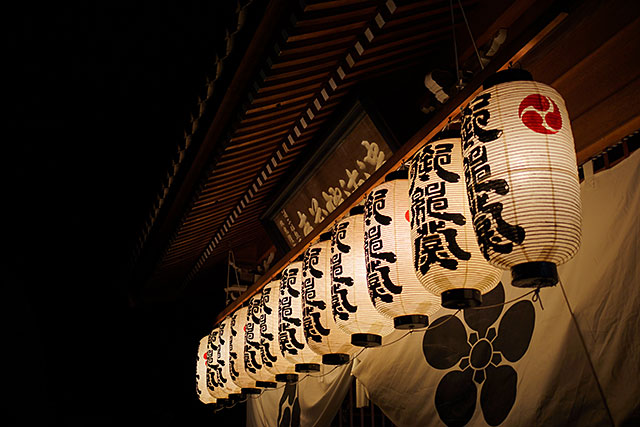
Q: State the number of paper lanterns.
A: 12